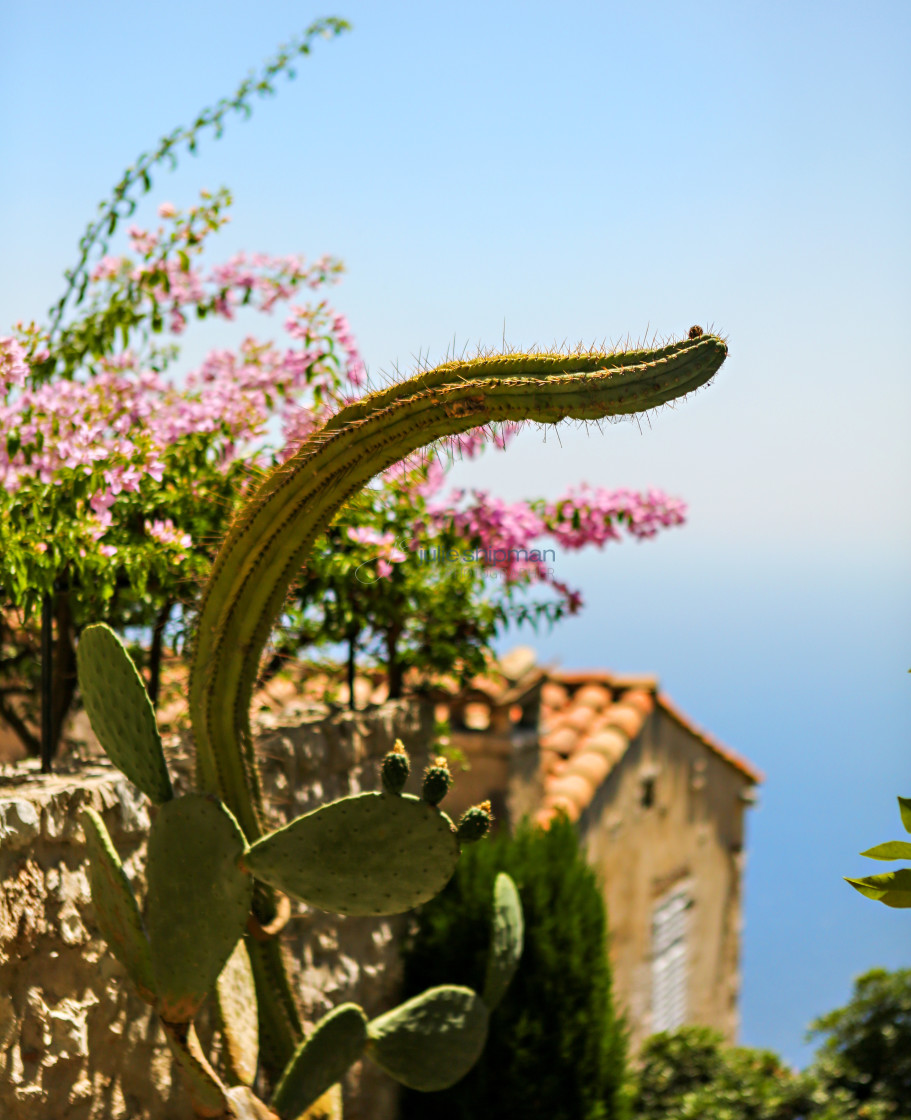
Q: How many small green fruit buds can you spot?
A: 3